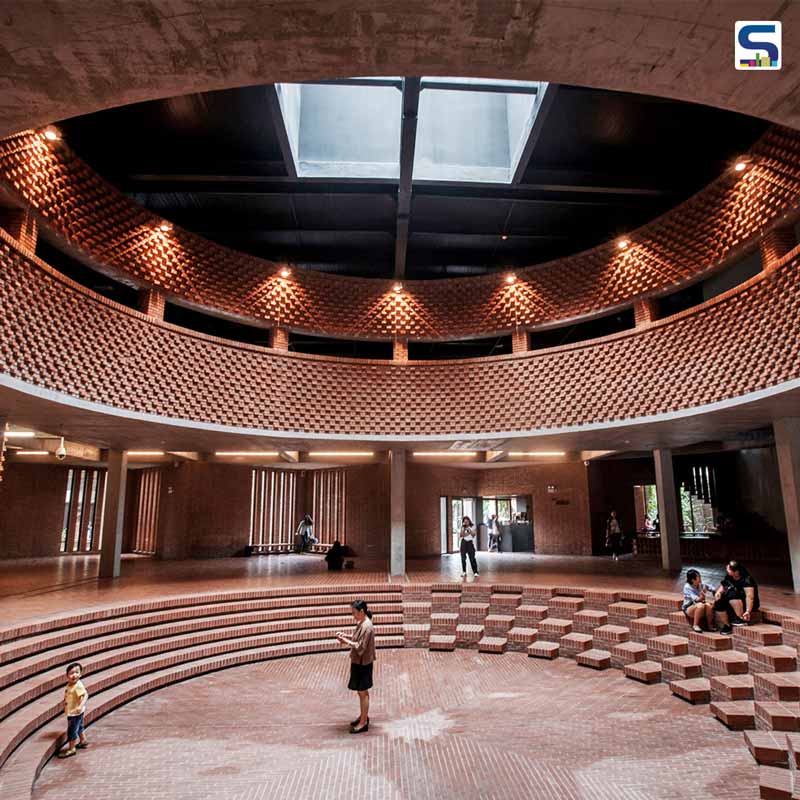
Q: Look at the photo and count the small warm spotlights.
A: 7